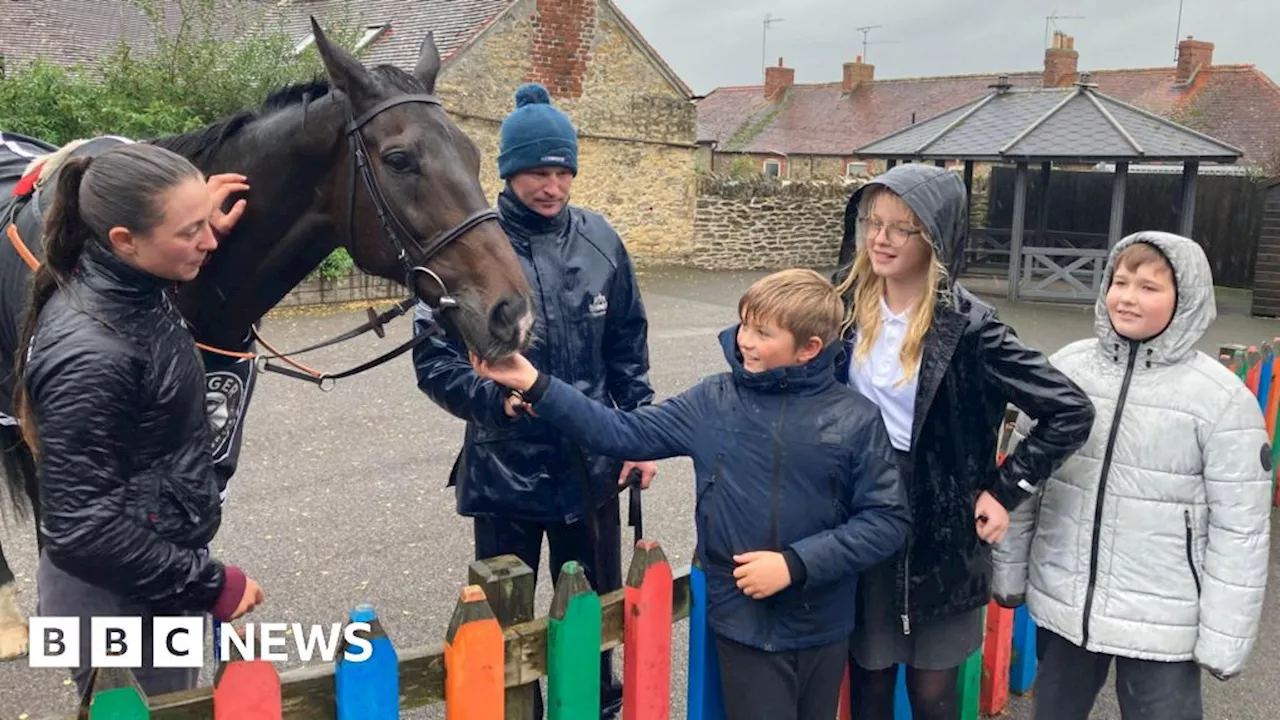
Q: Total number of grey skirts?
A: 1